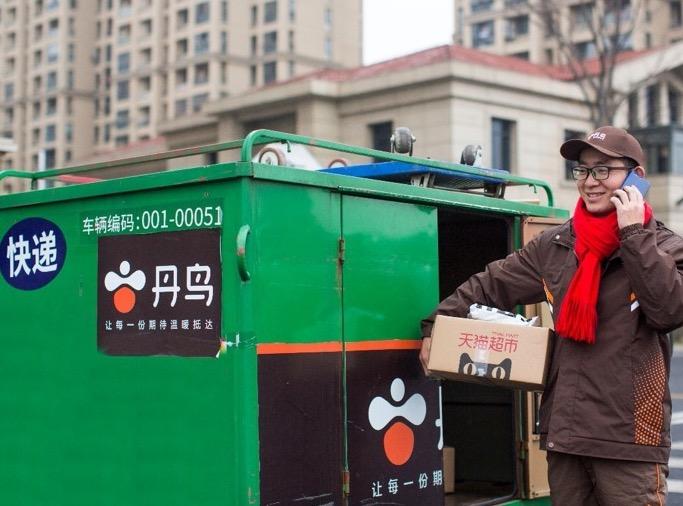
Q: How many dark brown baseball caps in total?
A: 1